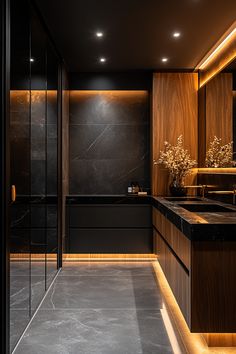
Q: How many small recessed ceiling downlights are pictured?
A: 4